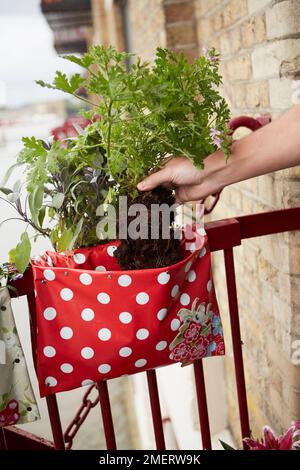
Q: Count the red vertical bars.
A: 5